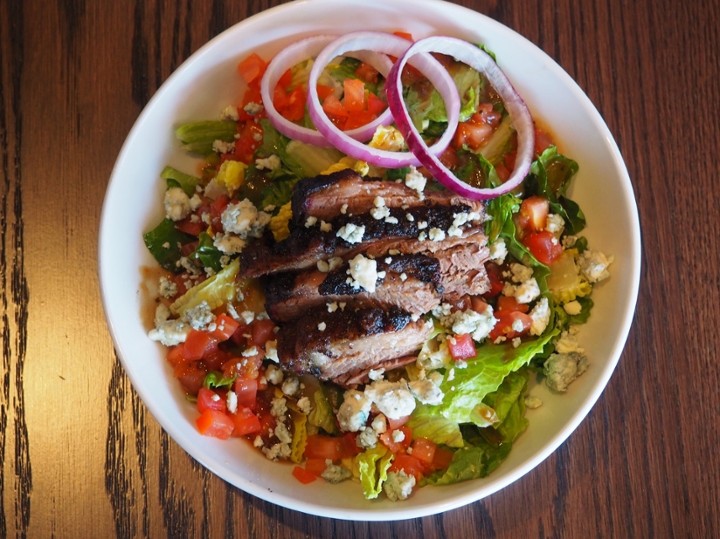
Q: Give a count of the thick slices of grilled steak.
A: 4